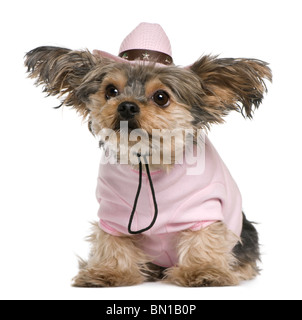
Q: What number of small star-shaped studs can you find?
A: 3